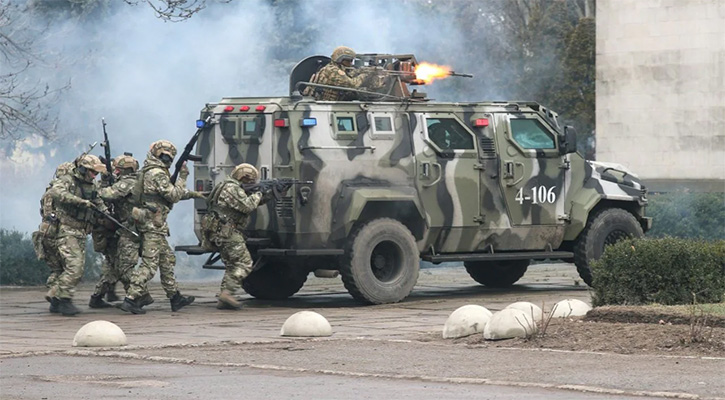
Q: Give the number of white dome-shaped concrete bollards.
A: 6